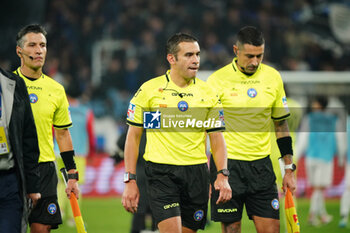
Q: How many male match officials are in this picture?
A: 3